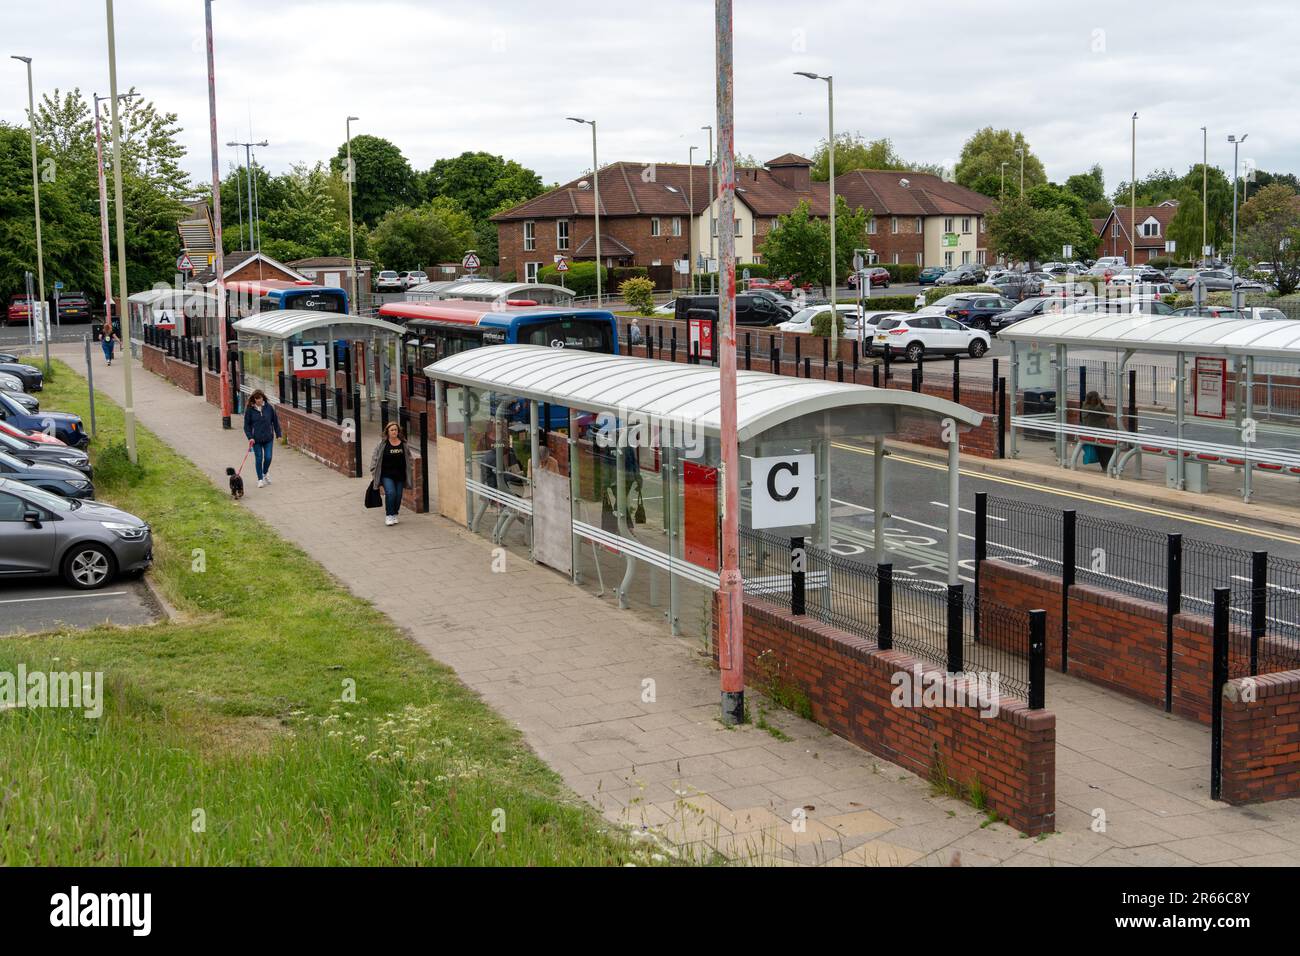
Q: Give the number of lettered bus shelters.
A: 4